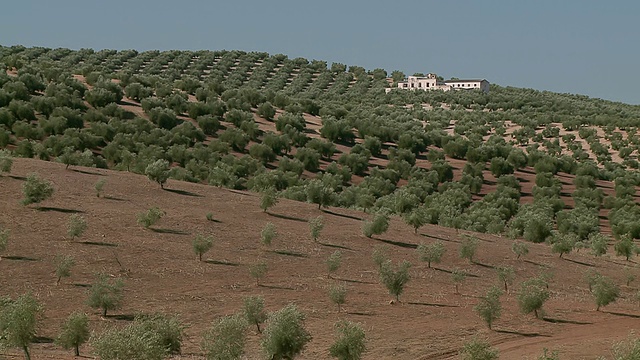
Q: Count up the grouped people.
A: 0